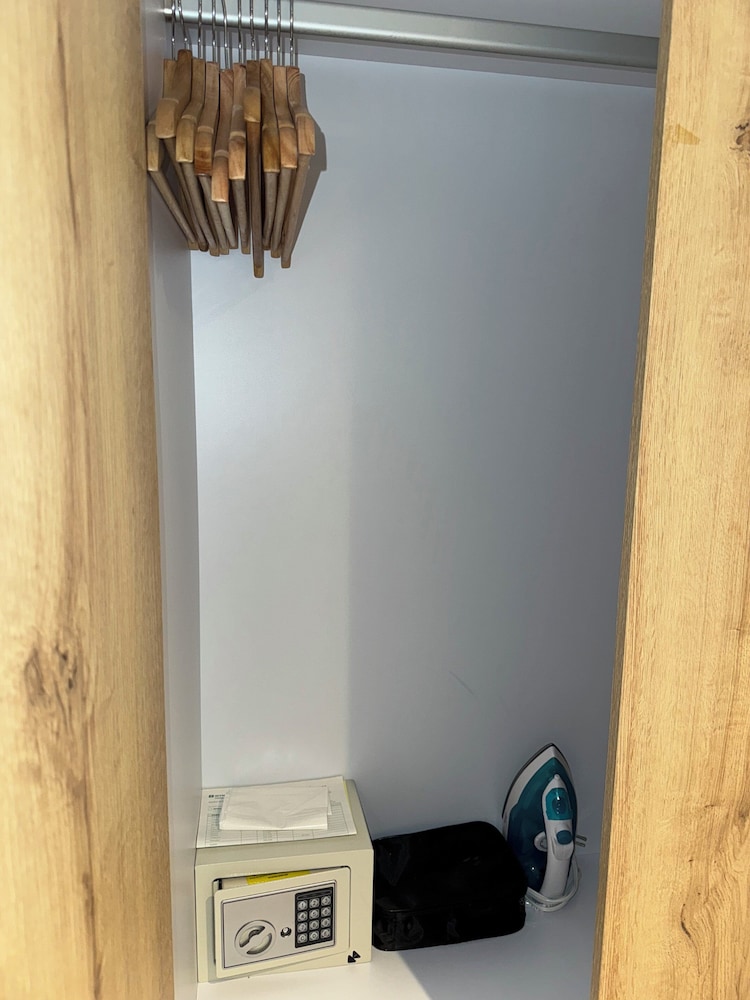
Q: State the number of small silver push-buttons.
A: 12